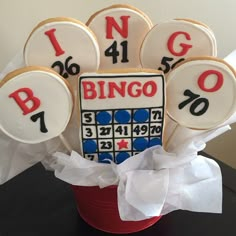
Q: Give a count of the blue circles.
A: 8